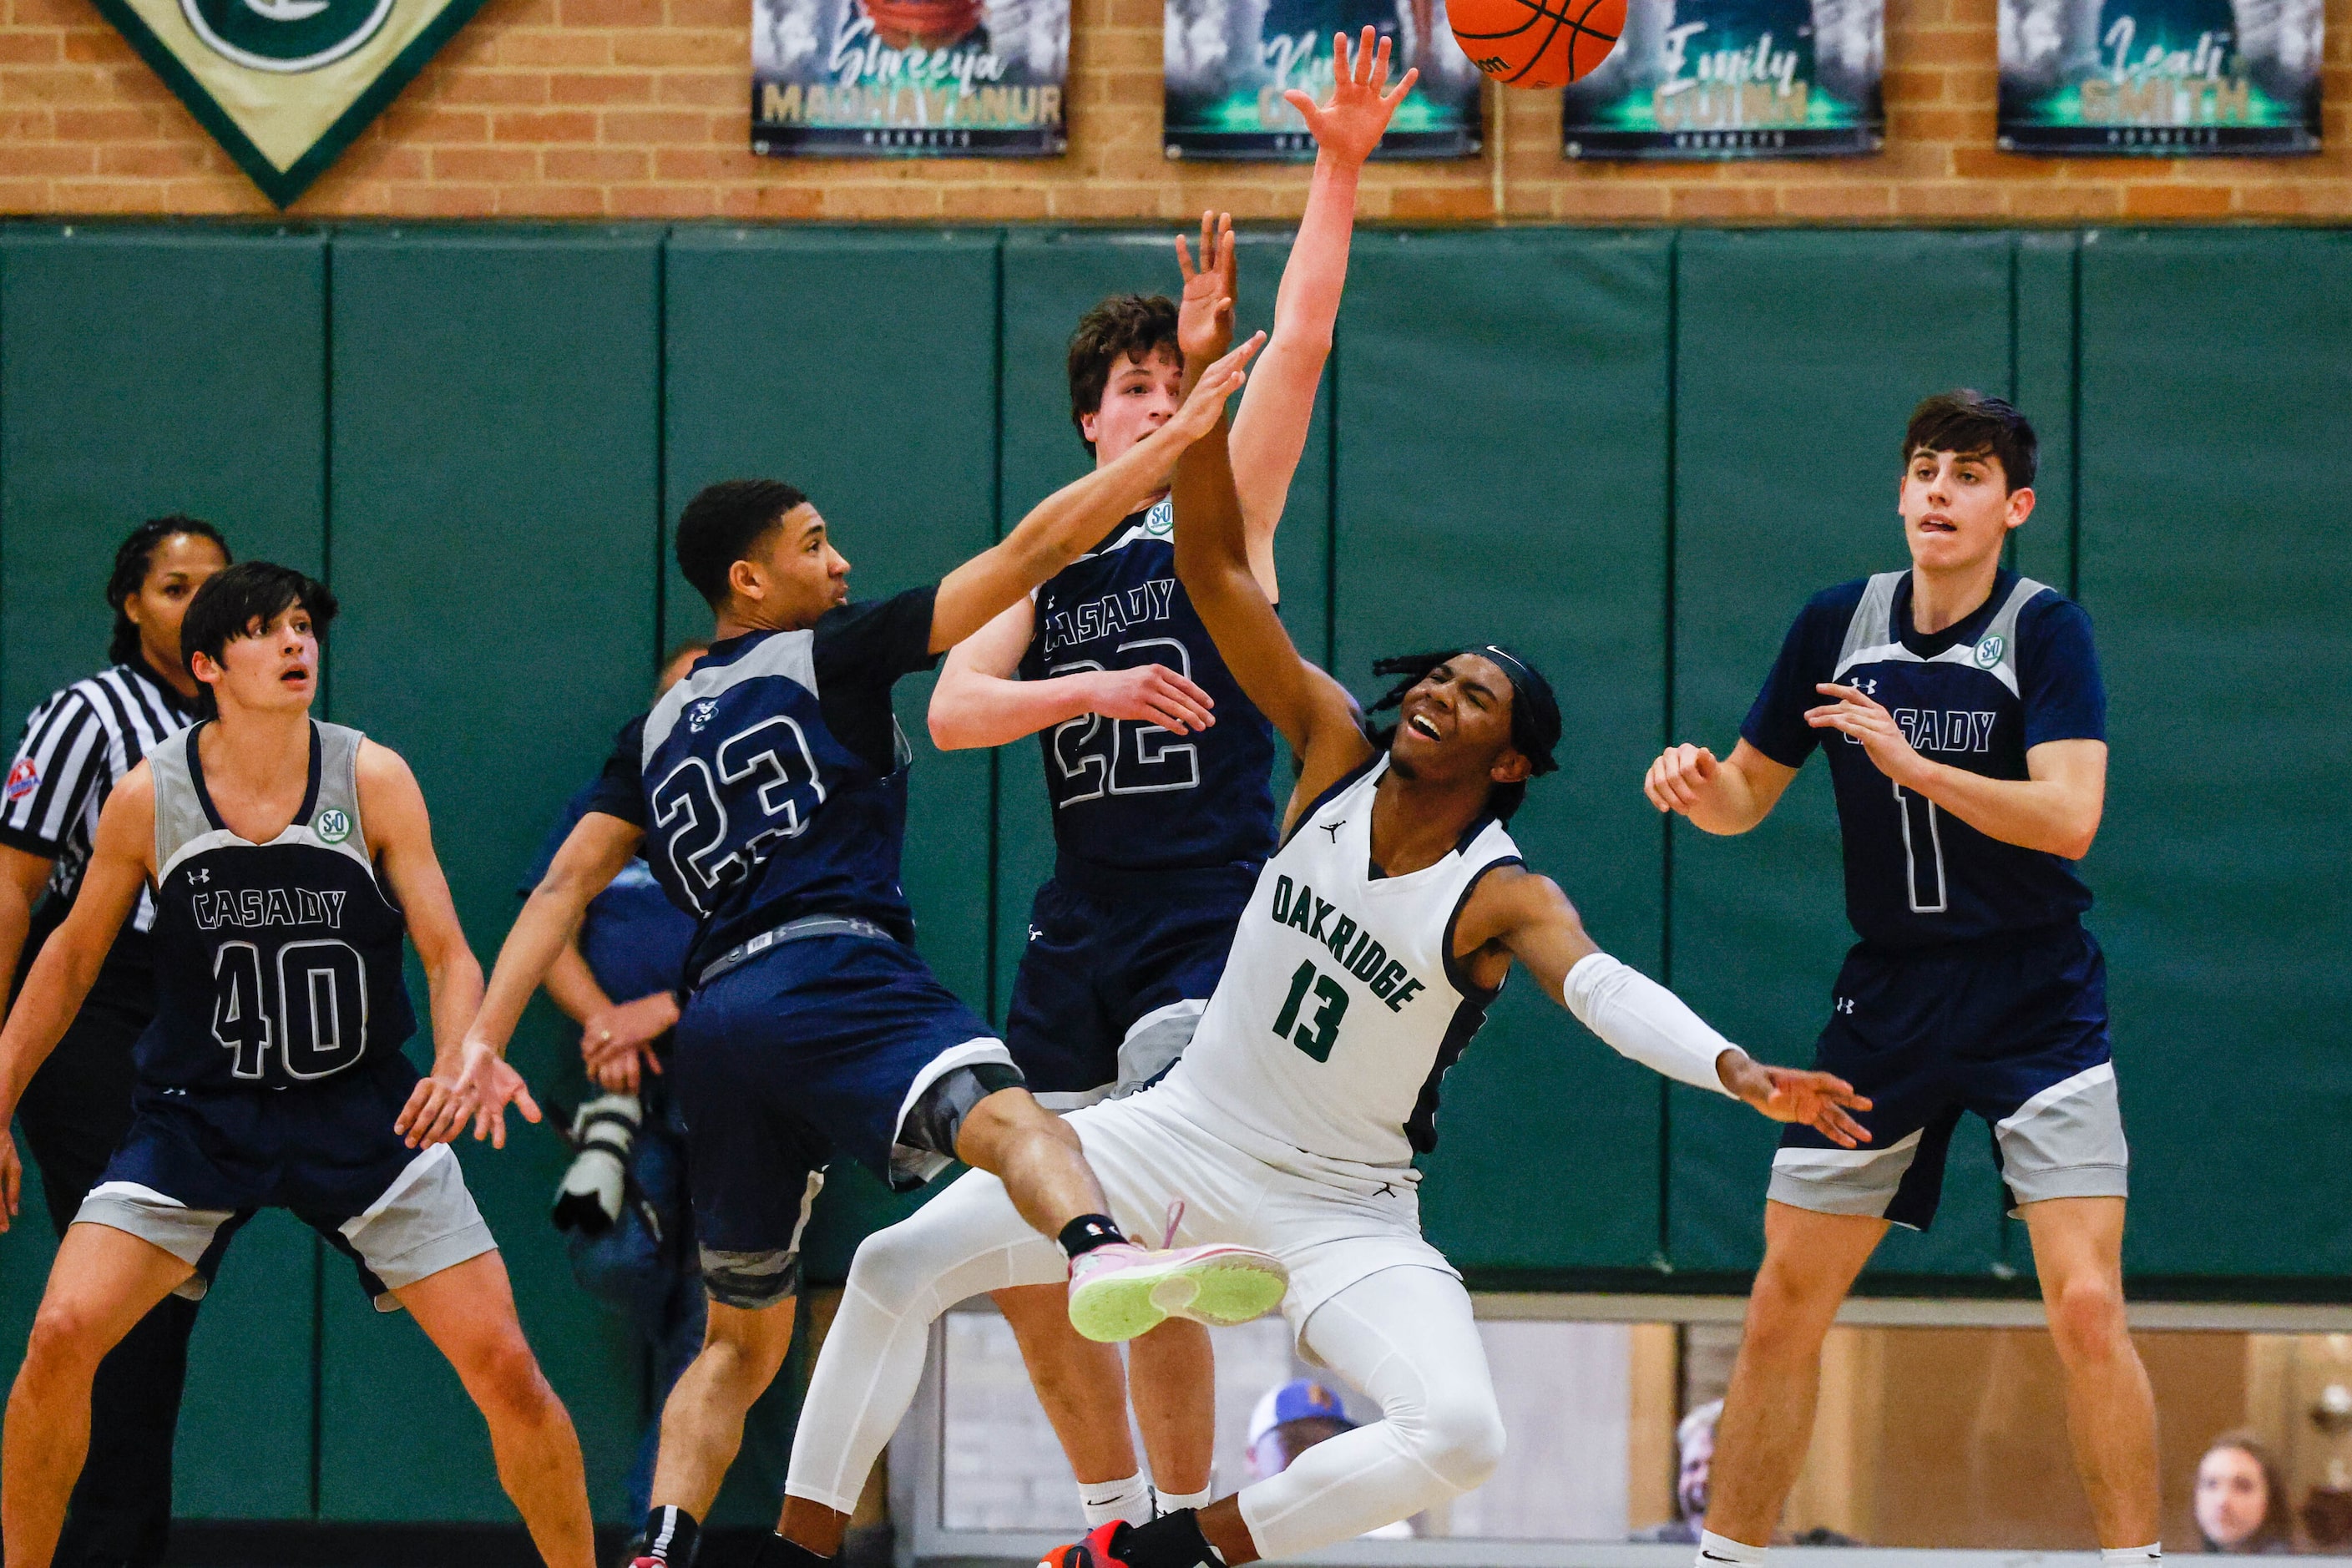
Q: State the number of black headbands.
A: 1